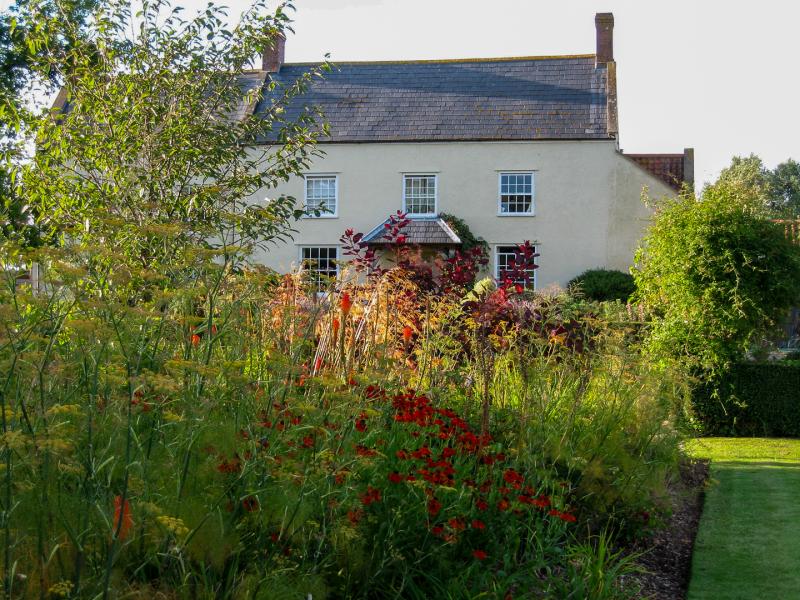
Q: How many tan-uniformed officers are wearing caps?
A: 0